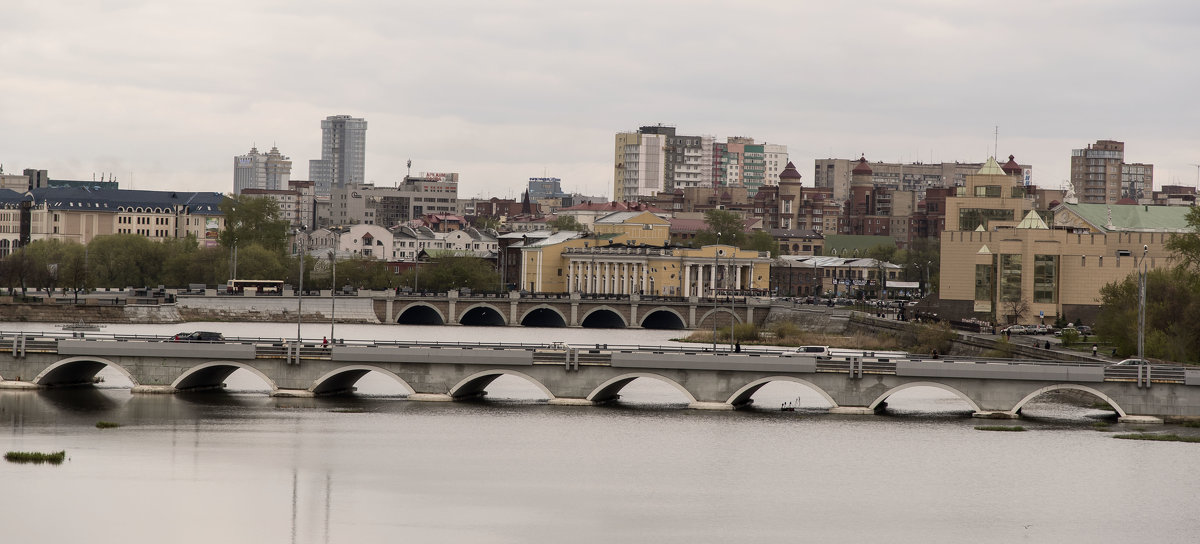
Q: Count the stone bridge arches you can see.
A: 14